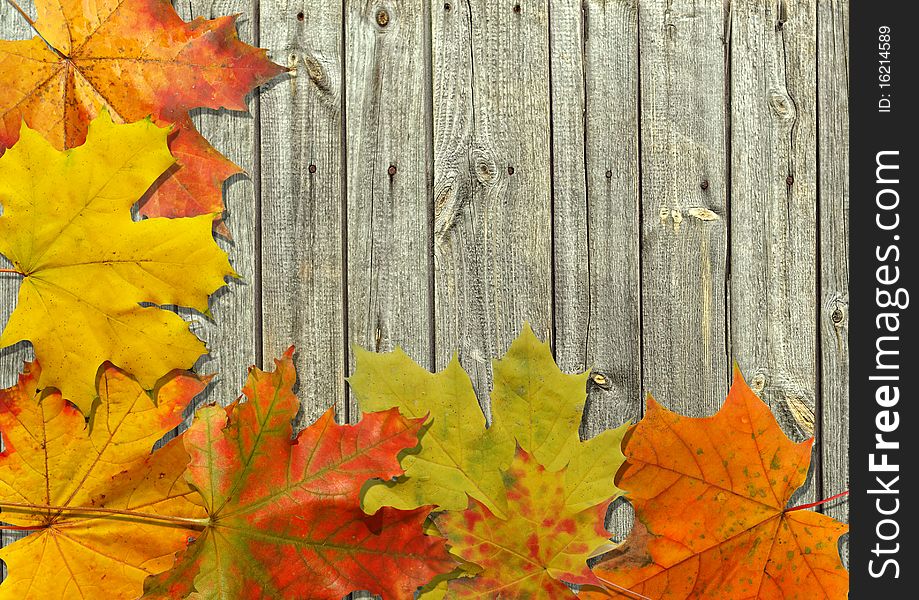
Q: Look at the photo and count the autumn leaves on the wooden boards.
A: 7